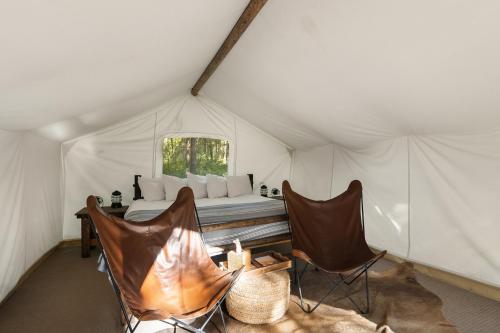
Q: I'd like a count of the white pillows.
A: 5